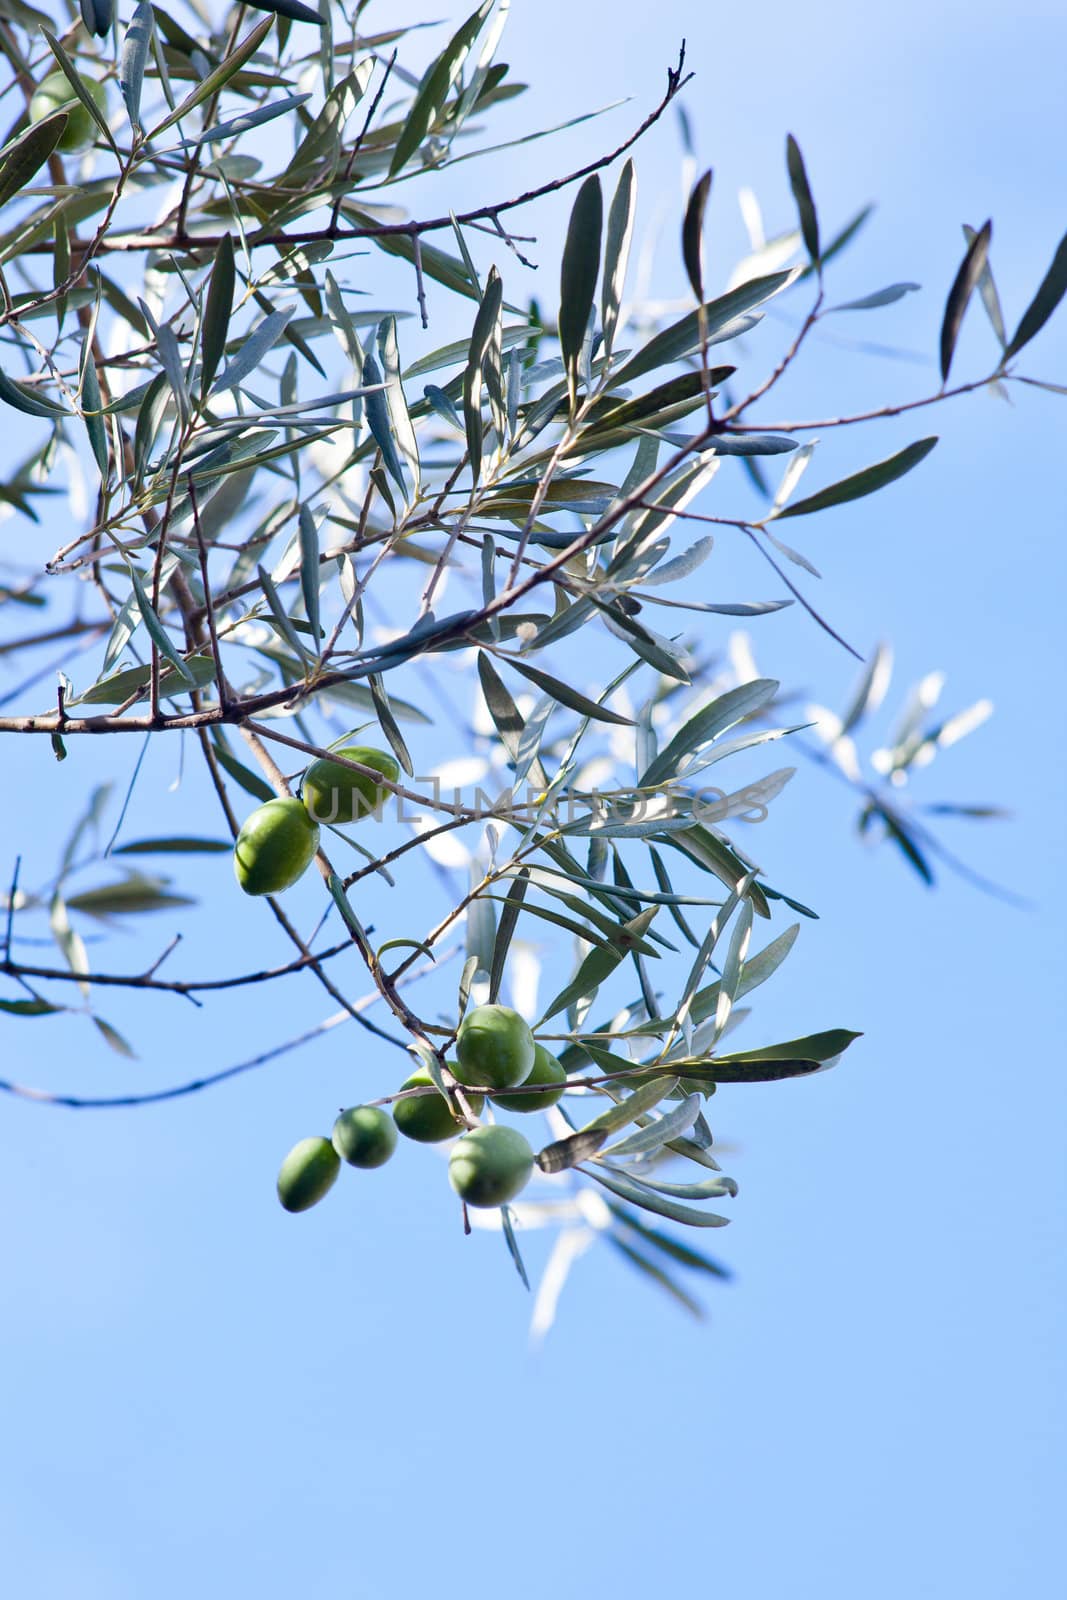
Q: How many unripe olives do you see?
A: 9